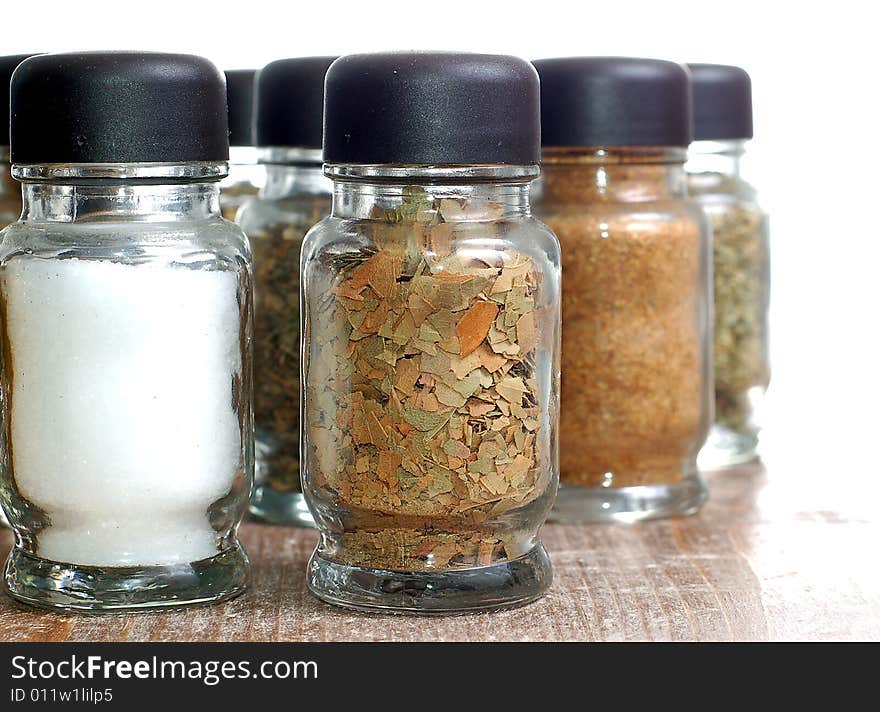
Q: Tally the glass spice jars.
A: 7